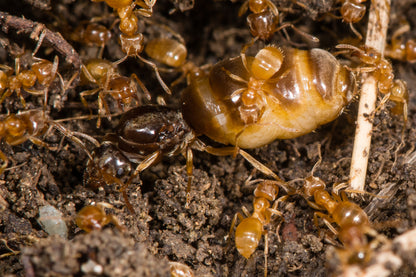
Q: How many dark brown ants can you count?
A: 1